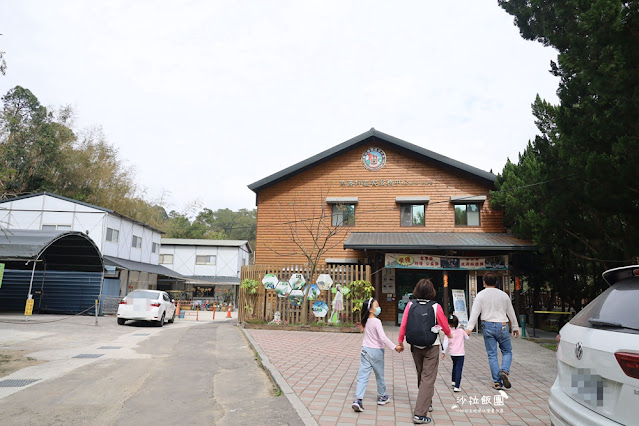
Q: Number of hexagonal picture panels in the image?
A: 7